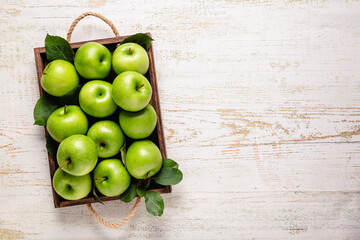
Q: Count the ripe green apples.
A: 12